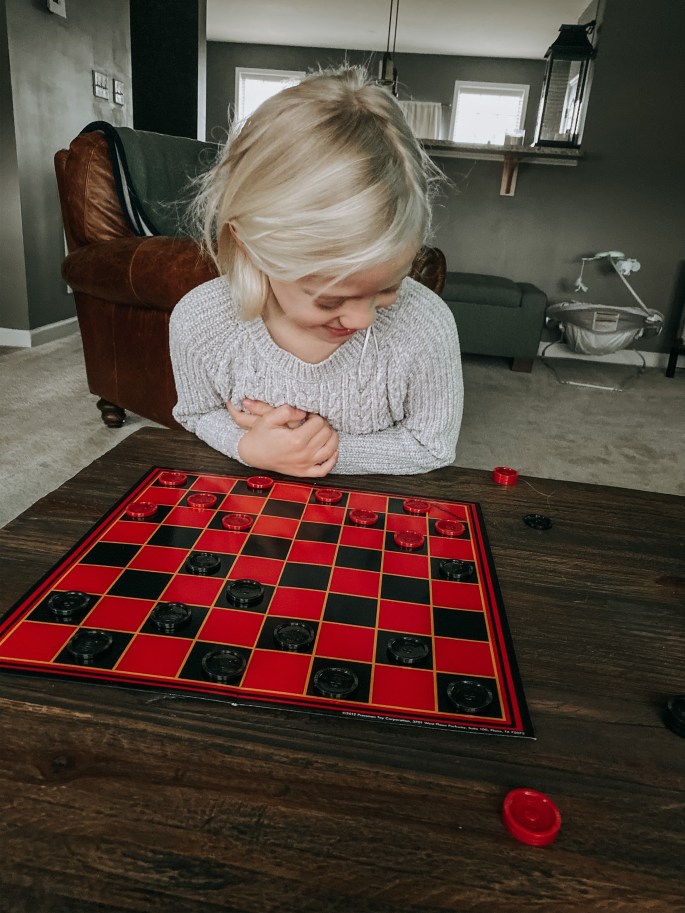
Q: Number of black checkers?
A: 13